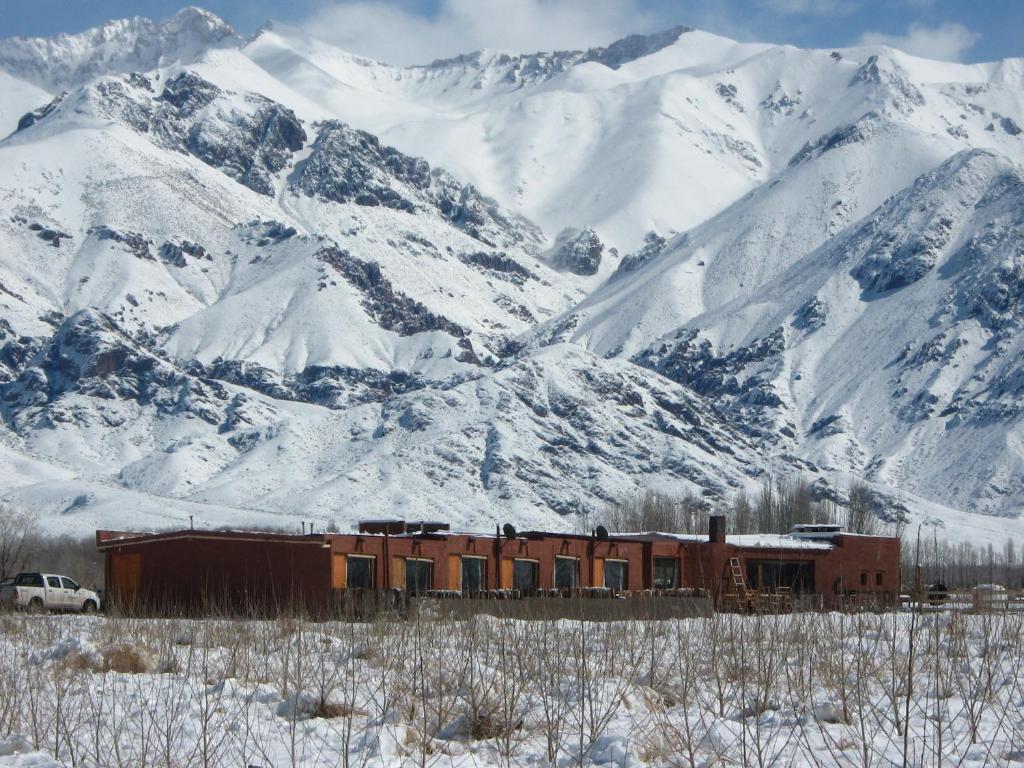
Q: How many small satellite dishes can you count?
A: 2